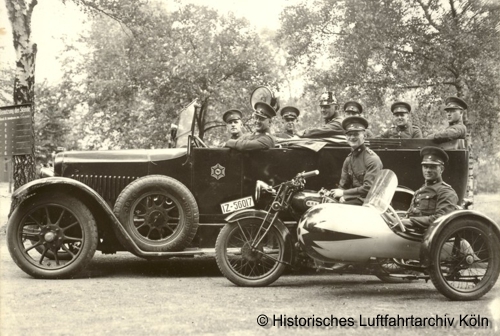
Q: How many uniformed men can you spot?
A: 9